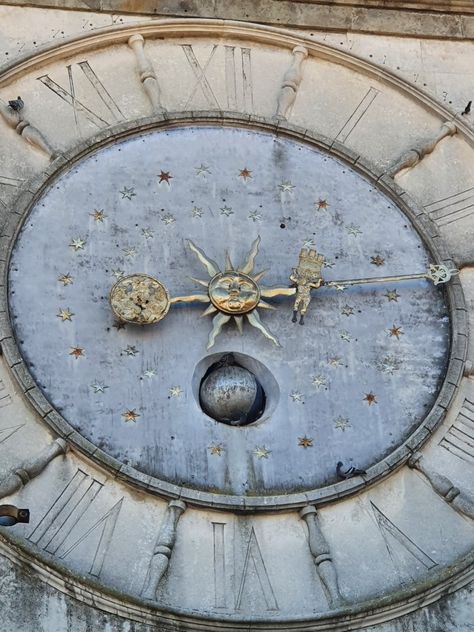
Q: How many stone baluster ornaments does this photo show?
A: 8